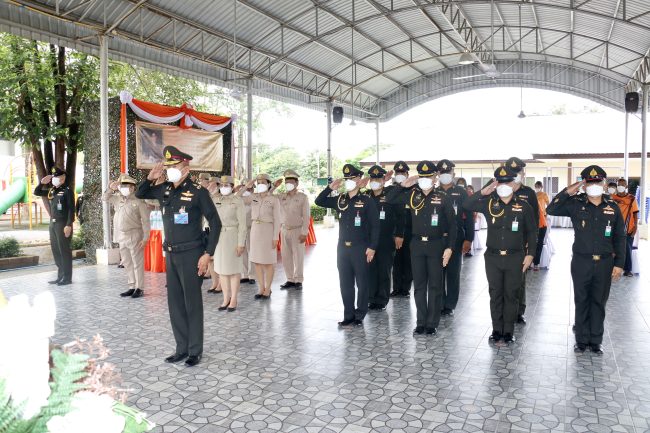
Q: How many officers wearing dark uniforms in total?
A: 10